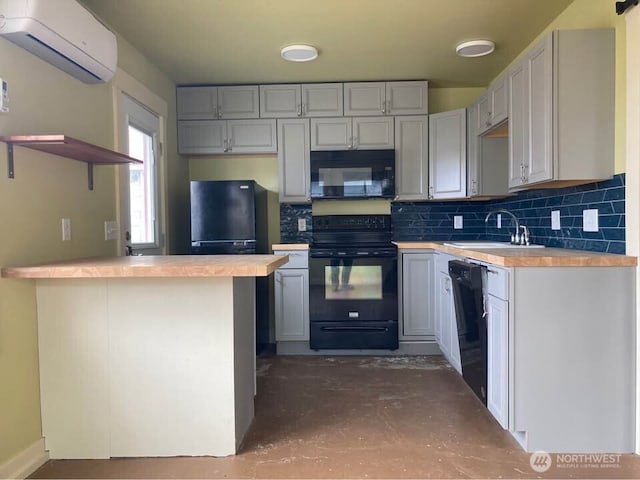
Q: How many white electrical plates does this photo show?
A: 7